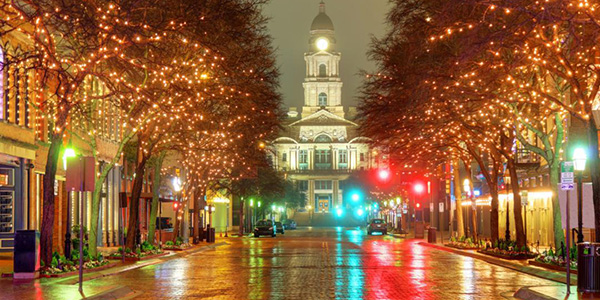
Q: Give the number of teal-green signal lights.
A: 3